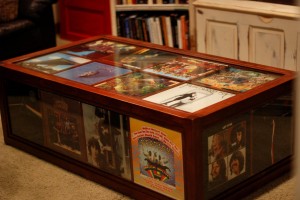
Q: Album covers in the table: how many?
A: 14